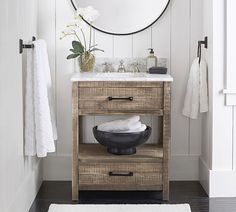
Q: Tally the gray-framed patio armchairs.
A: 0